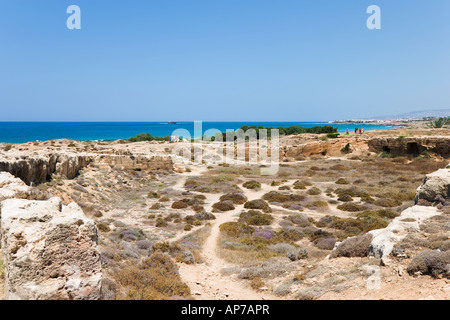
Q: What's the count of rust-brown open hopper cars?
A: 0